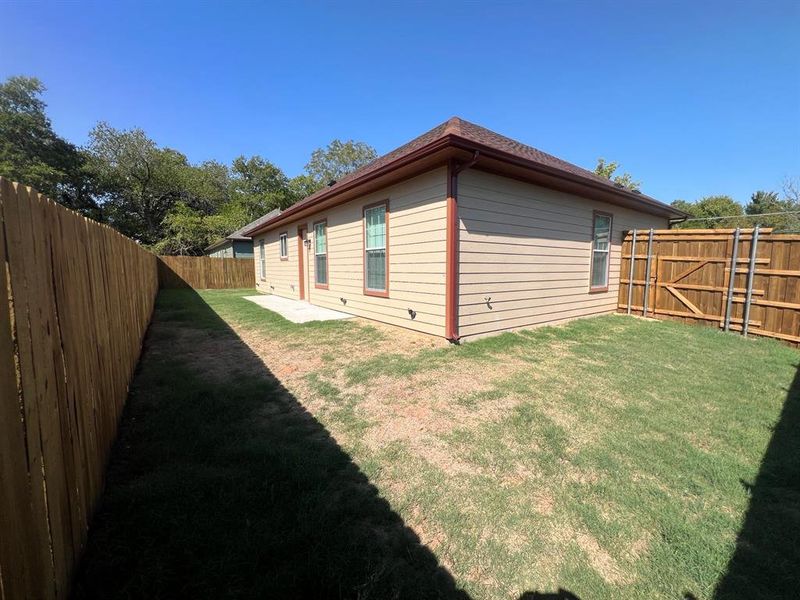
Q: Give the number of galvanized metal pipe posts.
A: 4